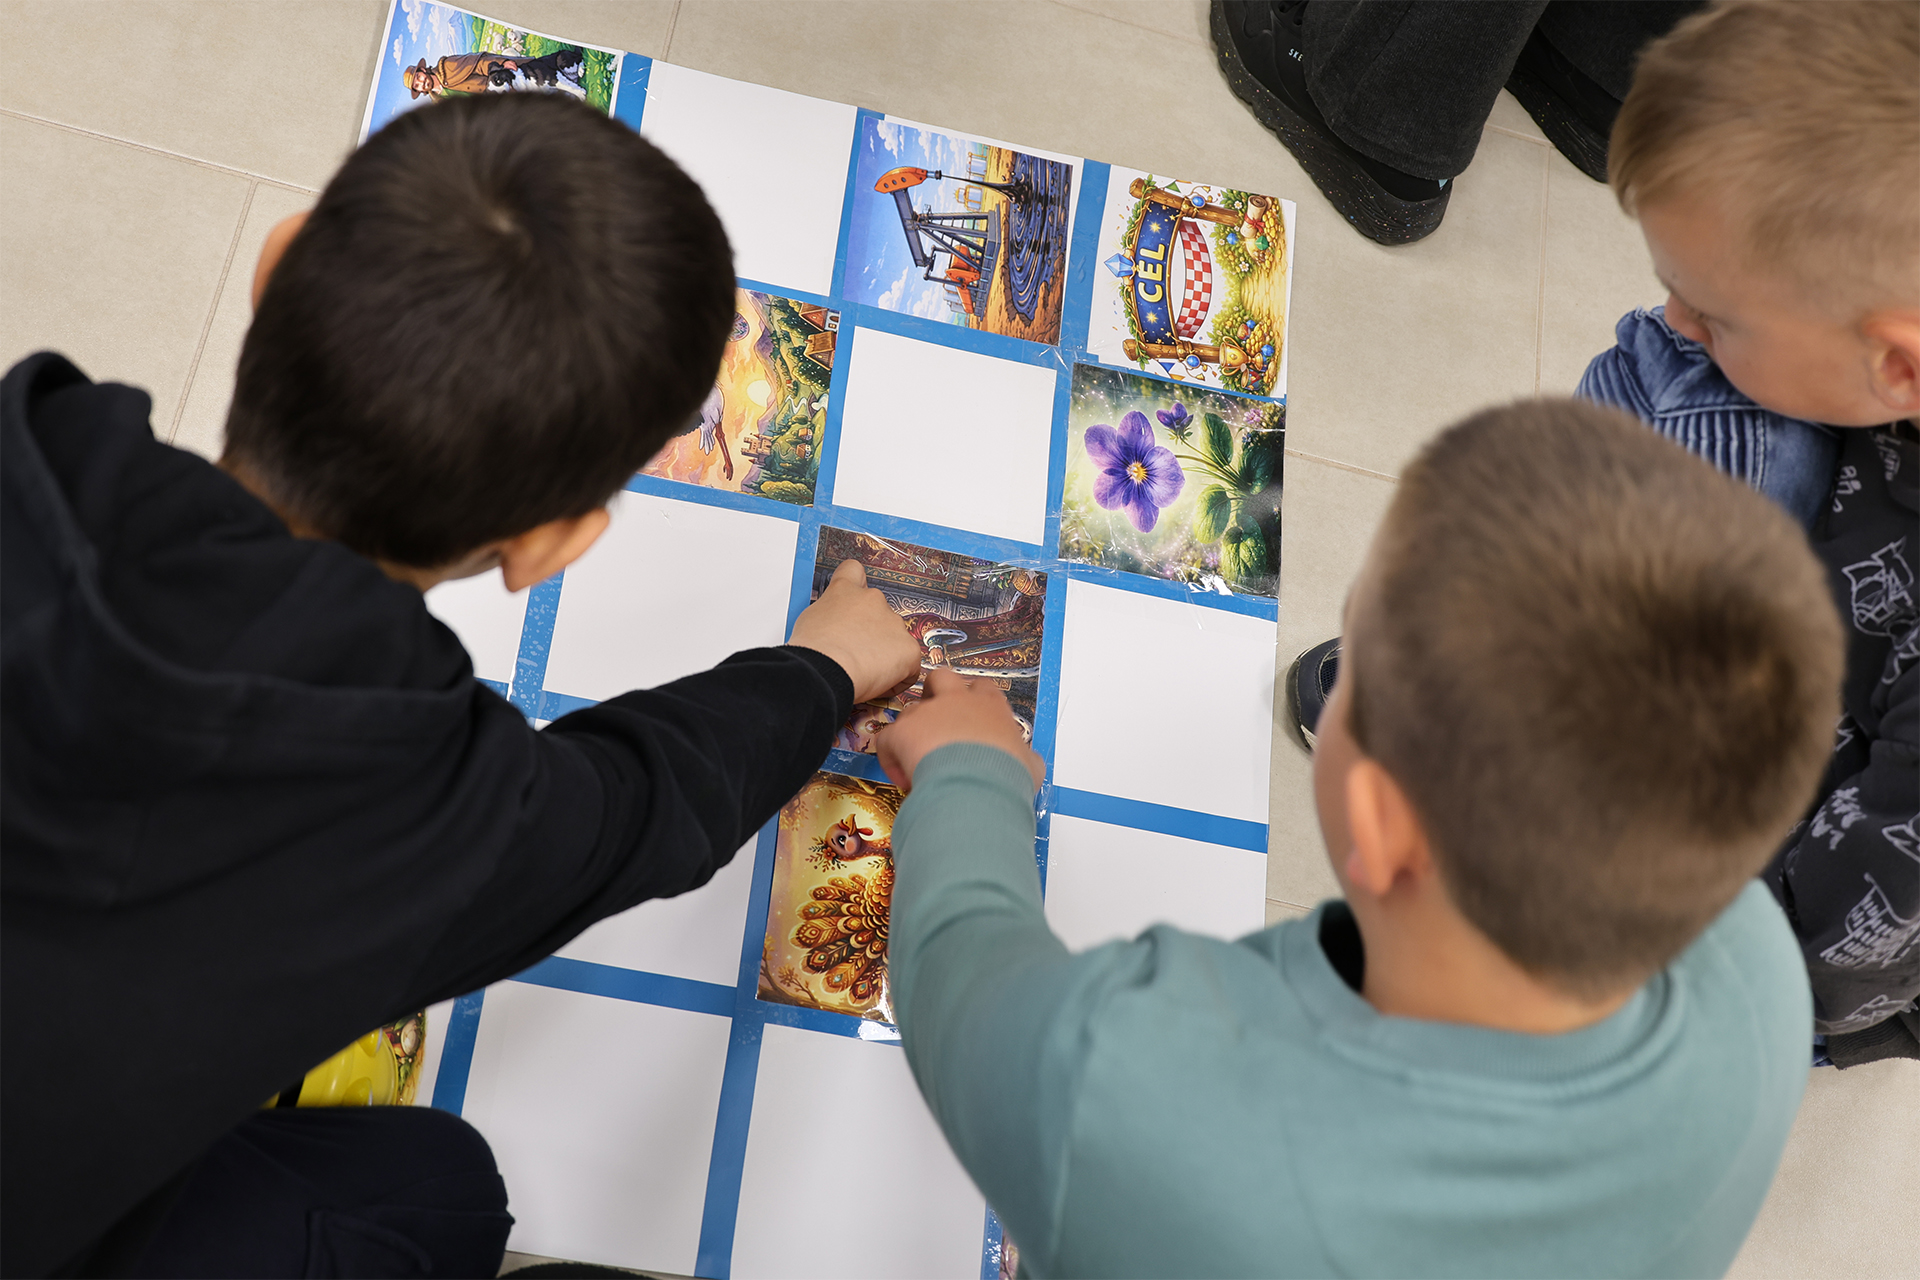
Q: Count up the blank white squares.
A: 9